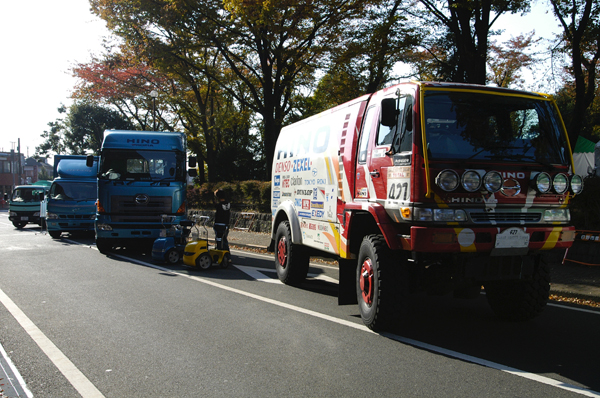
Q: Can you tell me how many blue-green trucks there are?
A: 3